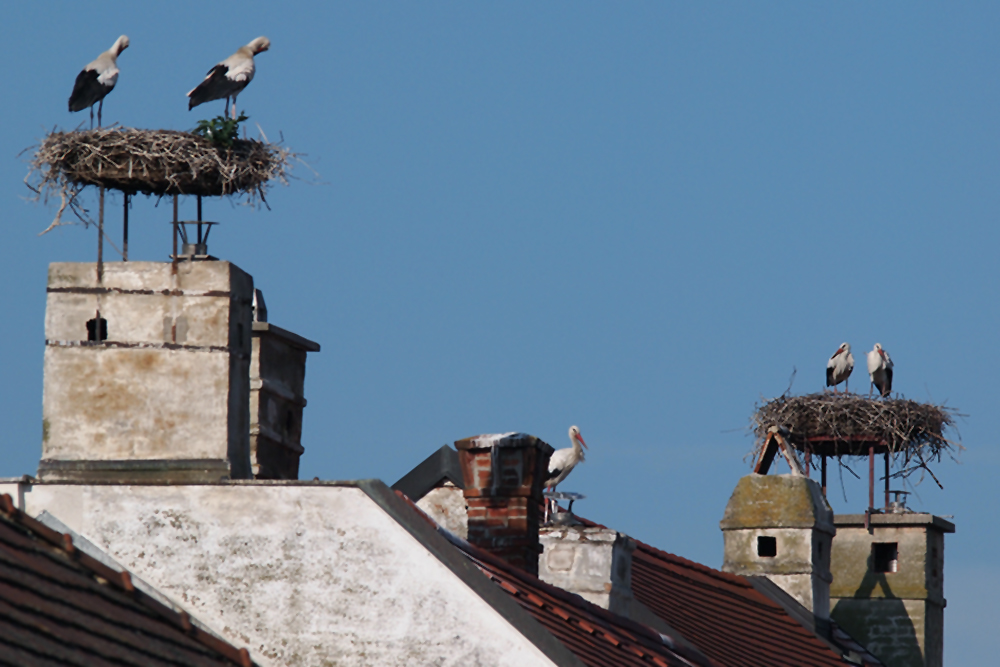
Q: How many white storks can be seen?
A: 5